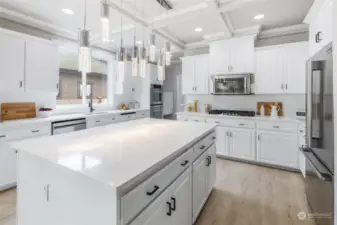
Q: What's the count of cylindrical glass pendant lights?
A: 8